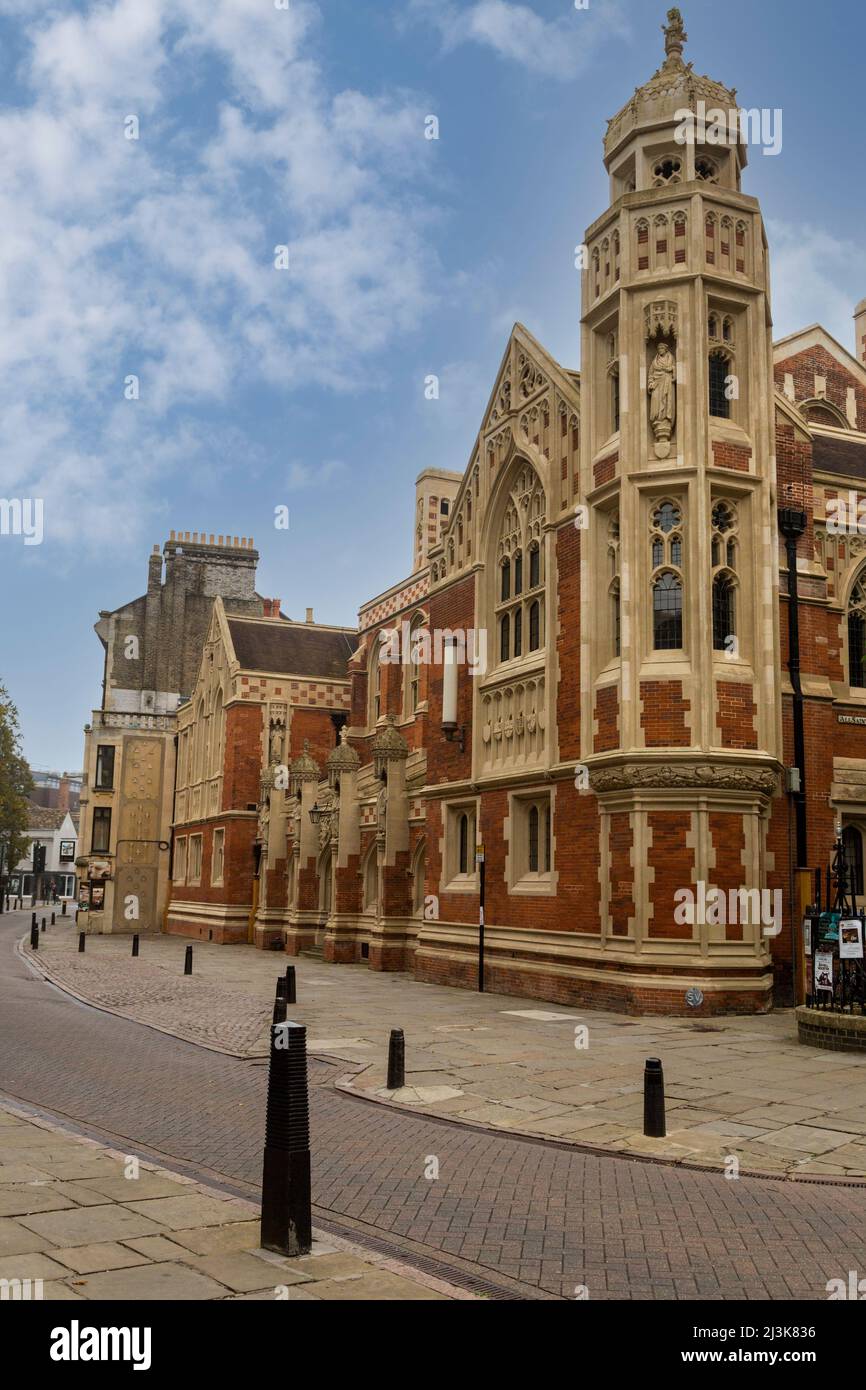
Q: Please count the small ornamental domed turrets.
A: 4